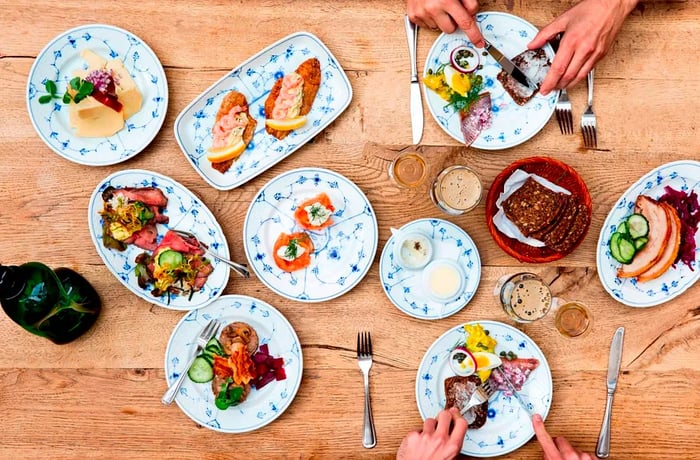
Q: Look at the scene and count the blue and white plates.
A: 9